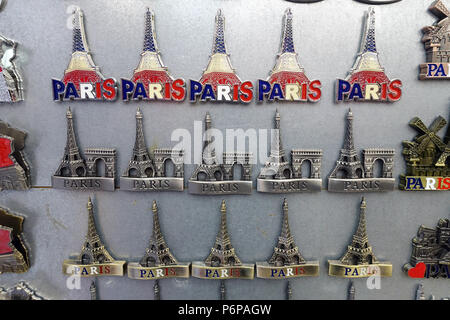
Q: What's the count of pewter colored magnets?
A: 5